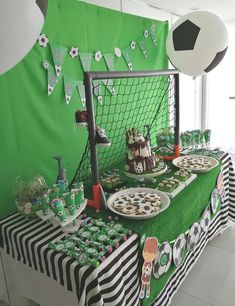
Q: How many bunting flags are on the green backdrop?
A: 11